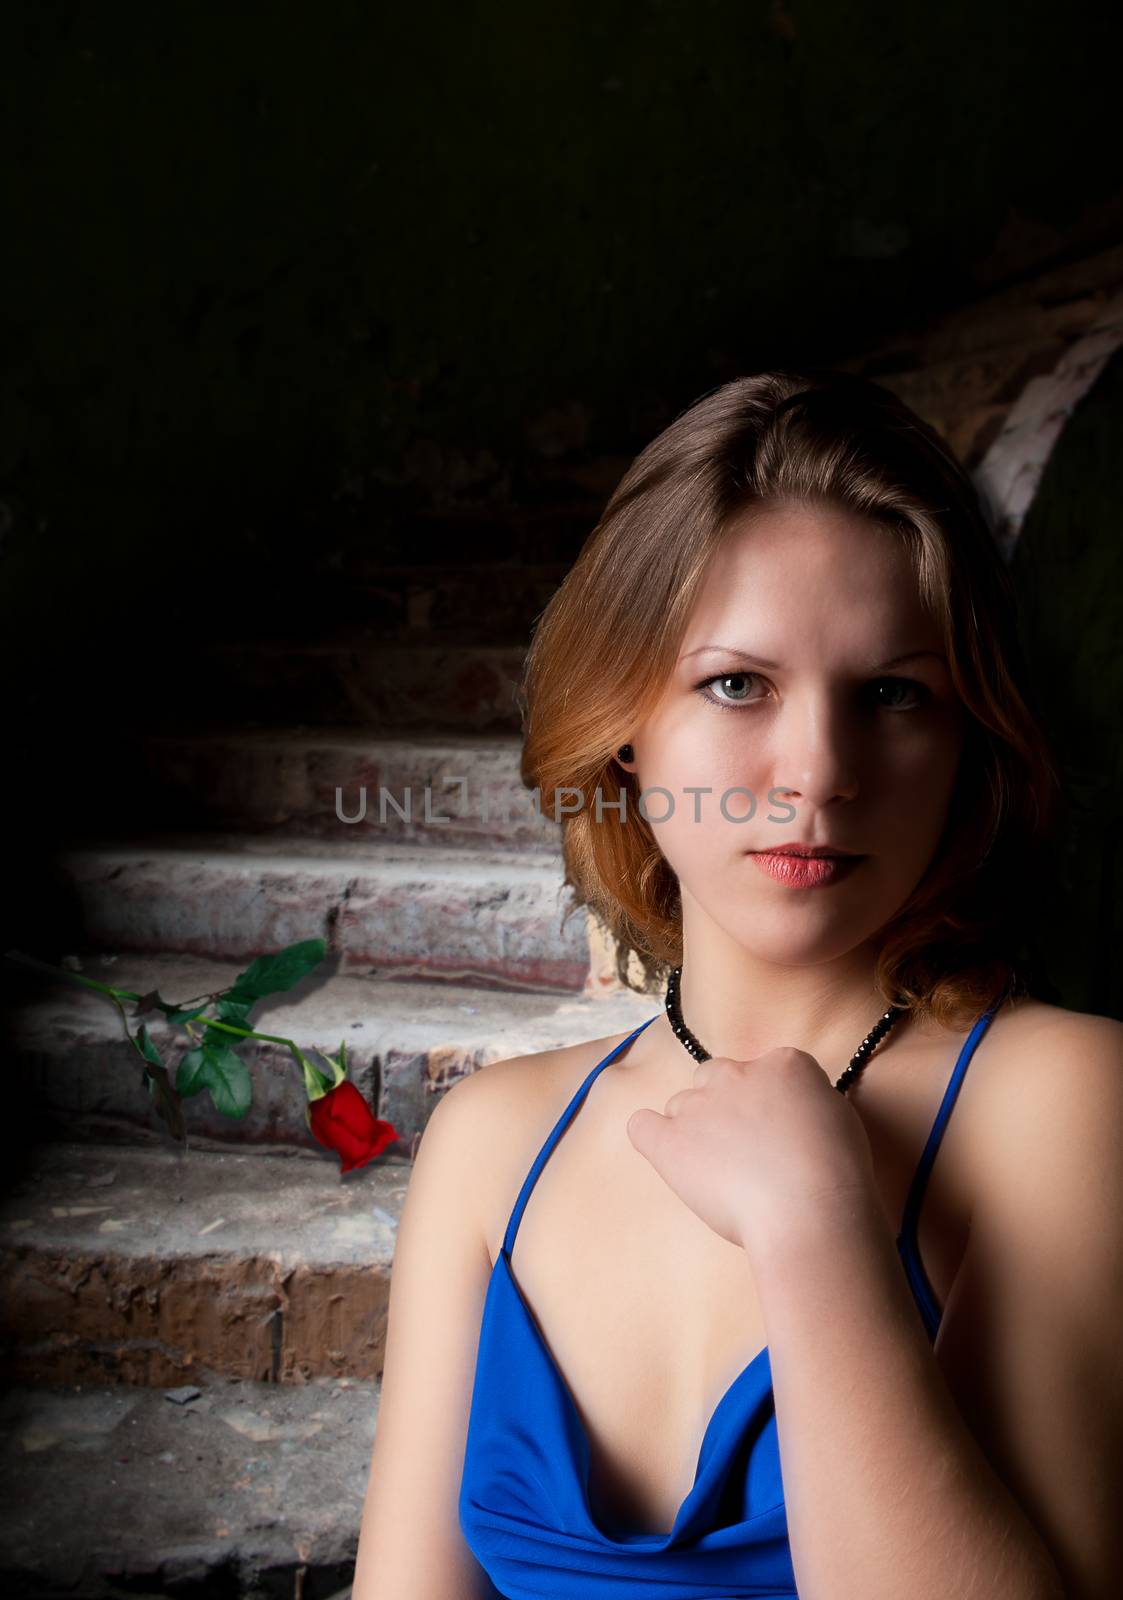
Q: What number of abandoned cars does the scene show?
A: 0